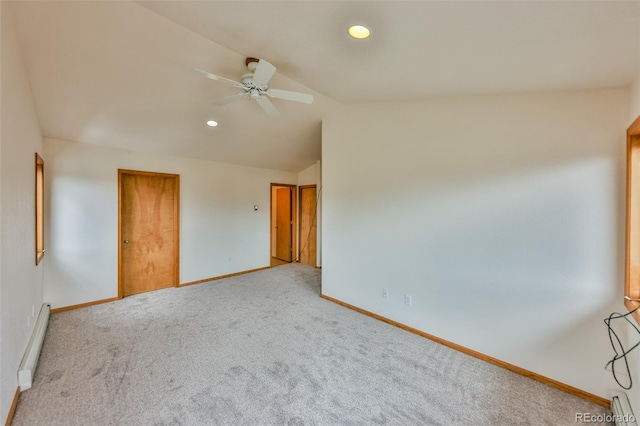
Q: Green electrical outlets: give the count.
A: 0